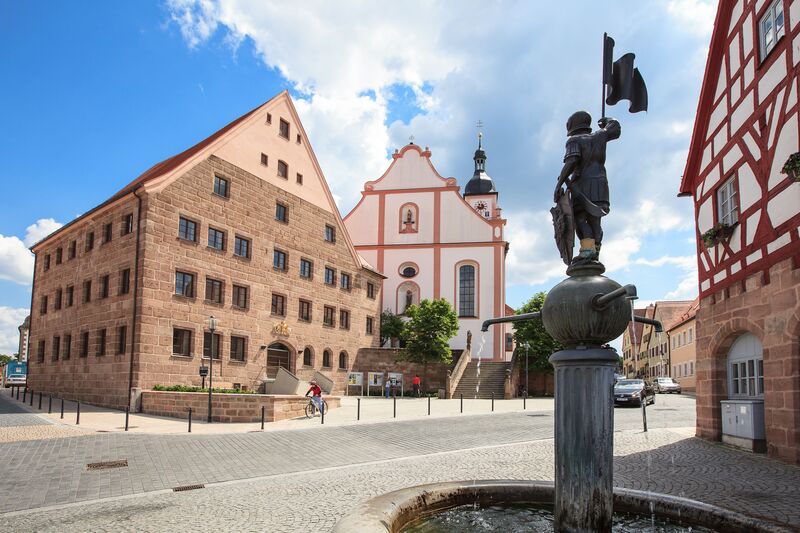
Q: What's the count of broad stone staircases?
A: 1